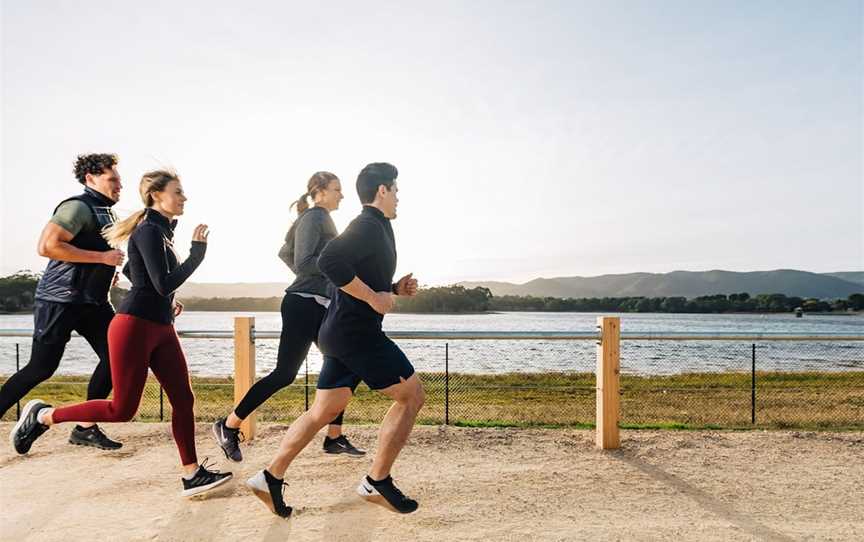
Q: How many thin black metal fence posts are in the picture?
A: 5